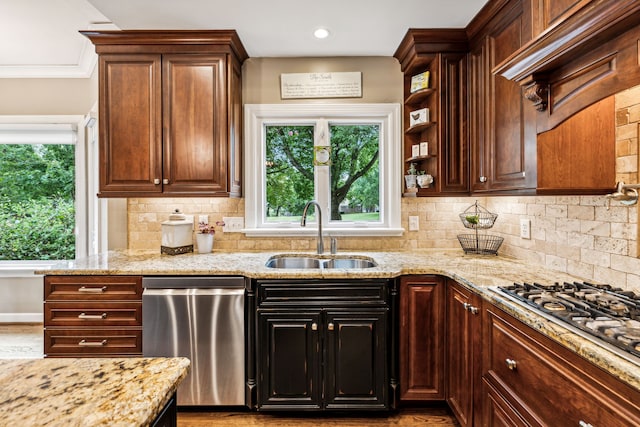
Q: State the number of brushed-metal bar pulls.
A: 3